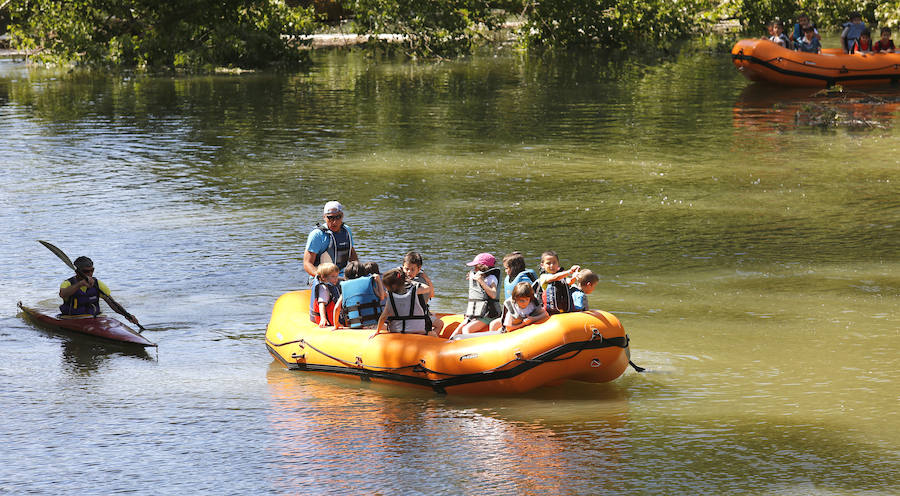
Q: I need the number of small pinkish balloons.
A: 0